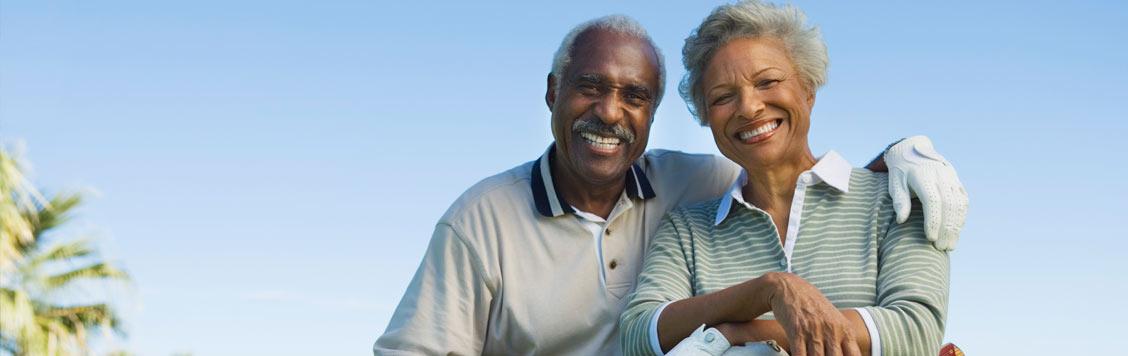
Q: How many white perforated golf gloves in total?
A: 2